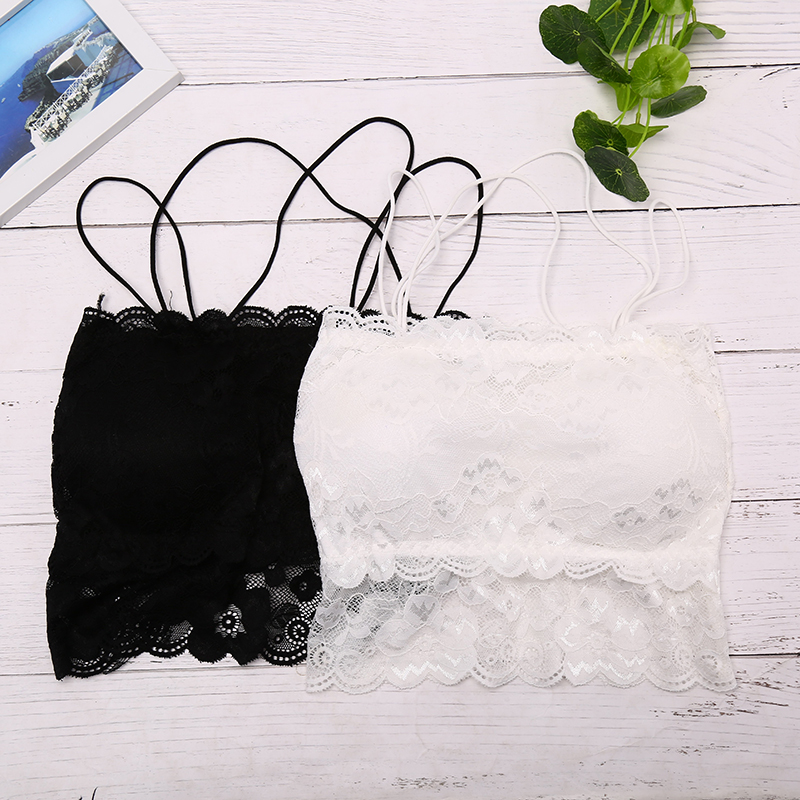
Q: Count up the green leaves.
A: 11